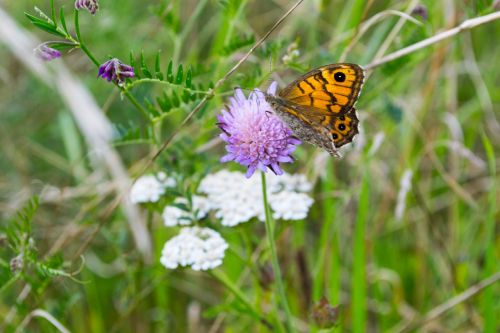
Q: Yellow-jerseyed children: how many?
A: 0